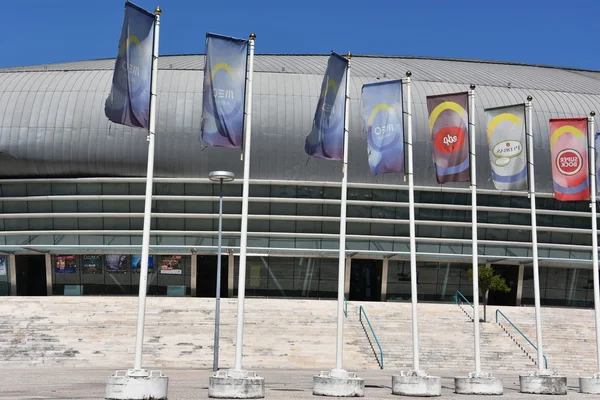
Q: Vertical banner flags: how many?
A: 7